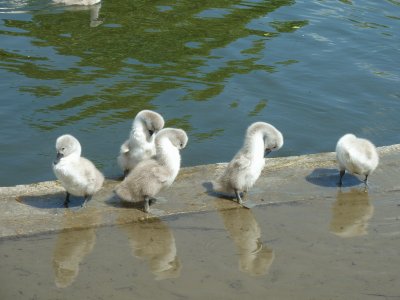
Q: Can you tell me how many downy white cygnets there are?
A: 5